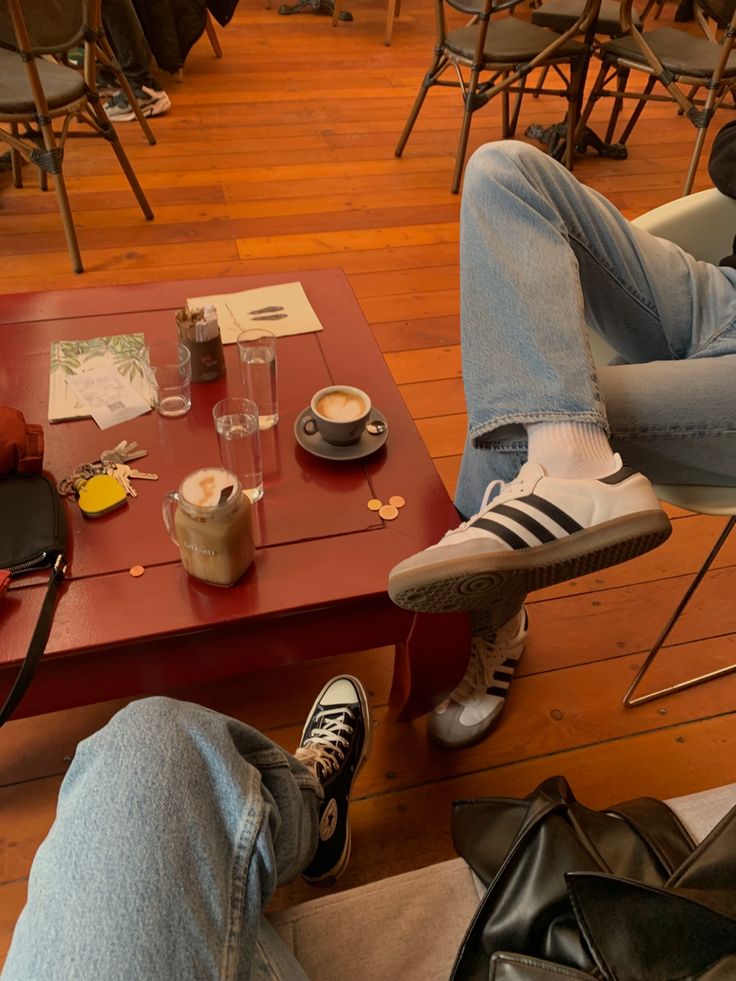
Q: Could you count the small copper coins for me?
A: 4